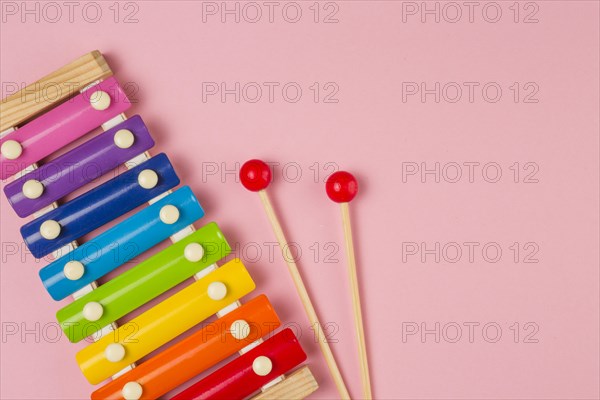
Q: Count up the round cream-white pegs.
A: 15